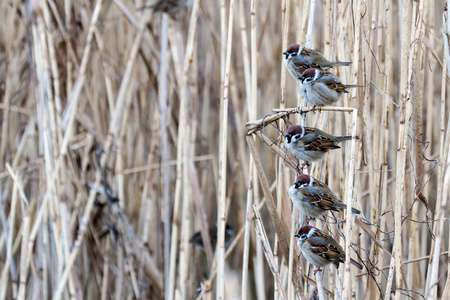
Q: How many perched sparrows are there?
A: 5